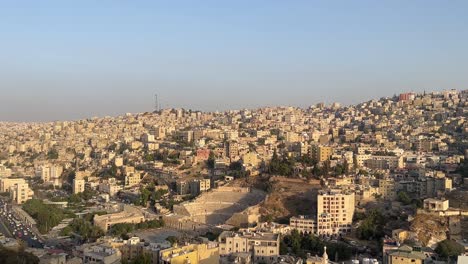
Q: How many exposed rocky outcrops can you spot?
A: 2